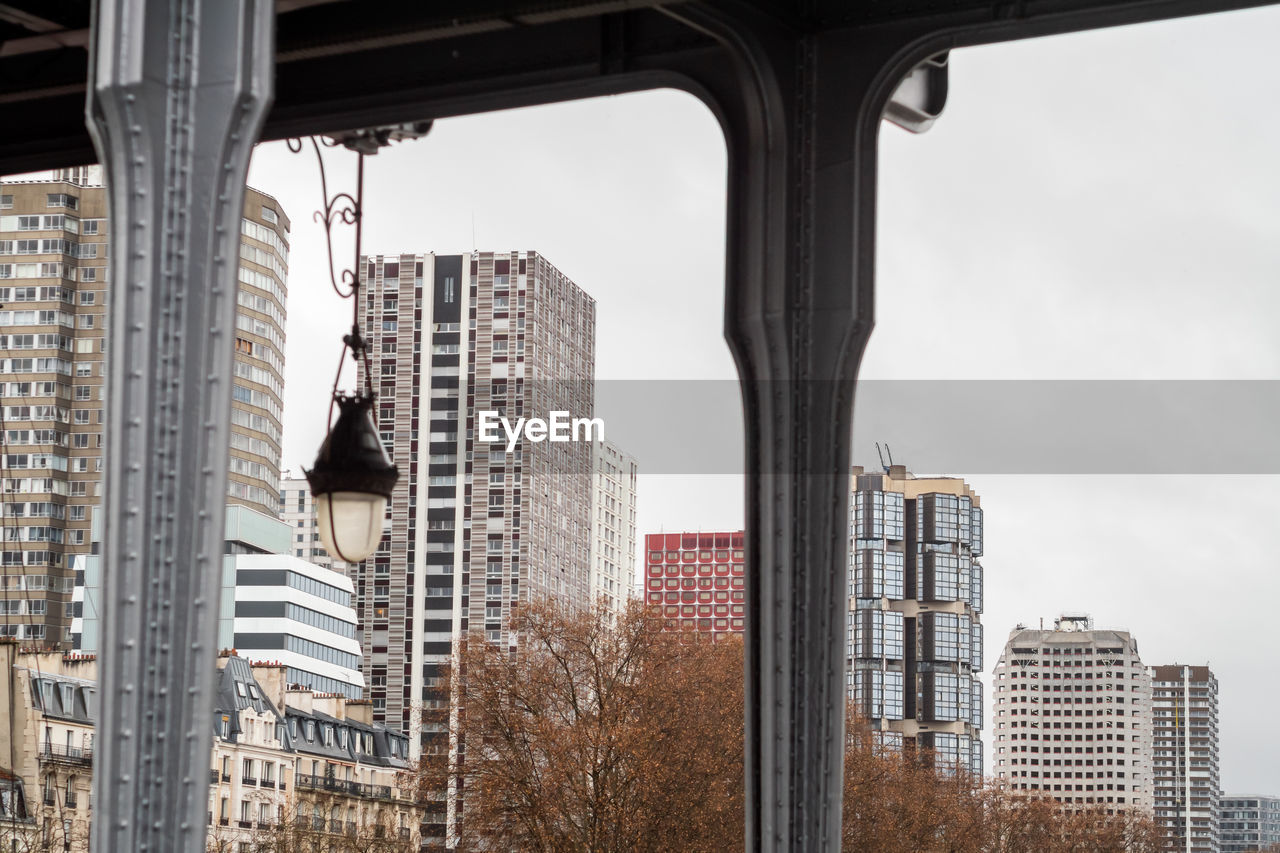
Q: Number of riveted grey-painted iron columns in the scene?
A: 2